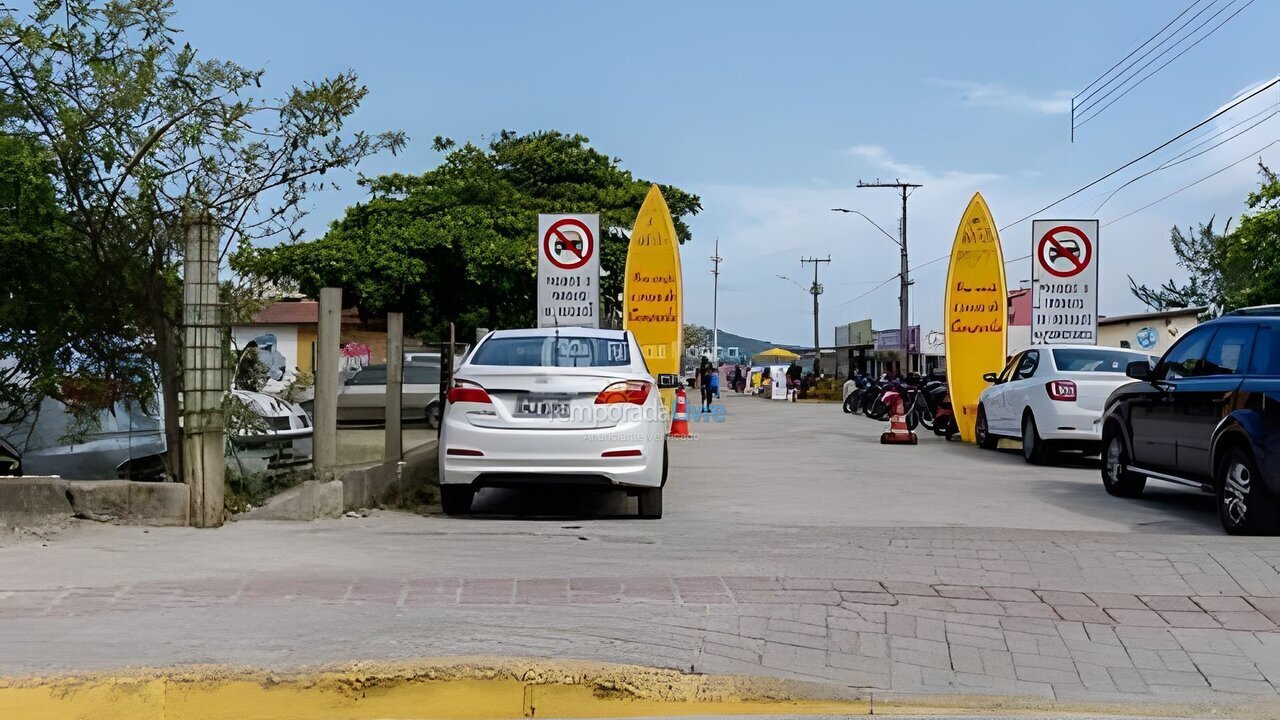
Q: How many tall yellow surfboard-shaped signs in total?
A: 2